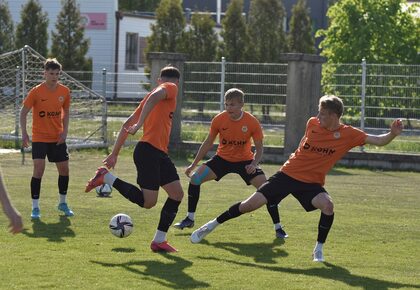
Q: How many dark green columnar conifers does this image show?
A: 8